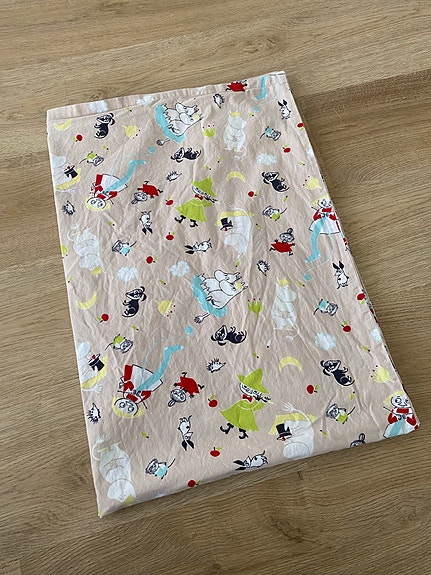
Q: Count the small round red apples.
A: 14